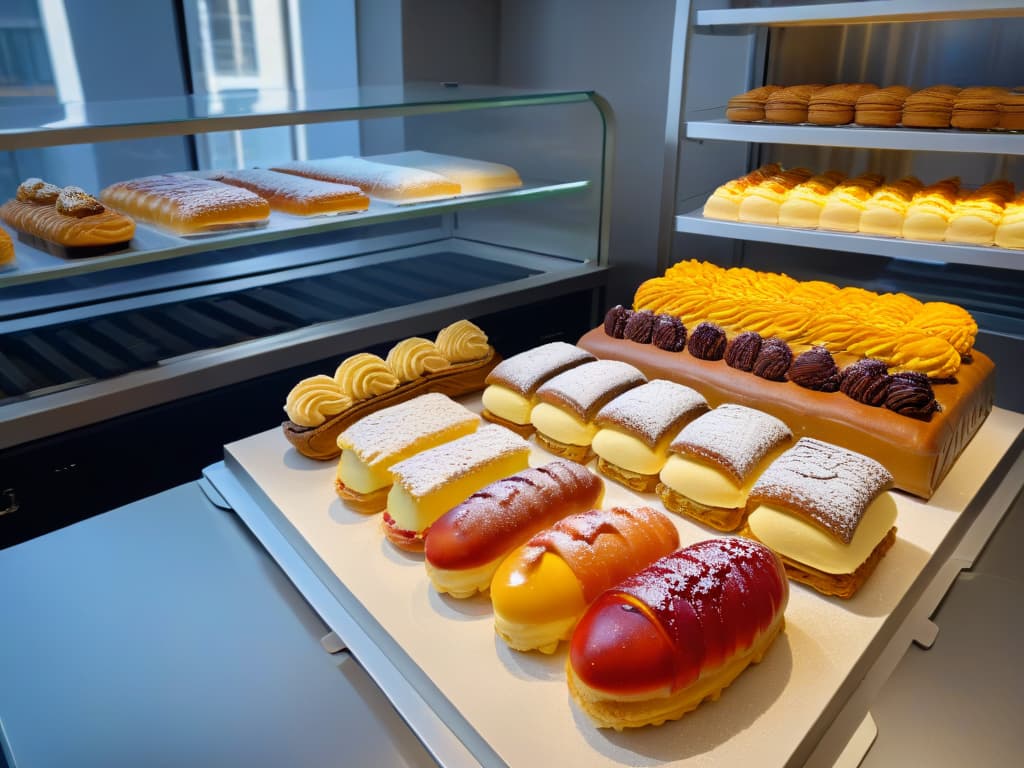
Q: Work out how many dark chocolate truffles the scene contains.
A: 9